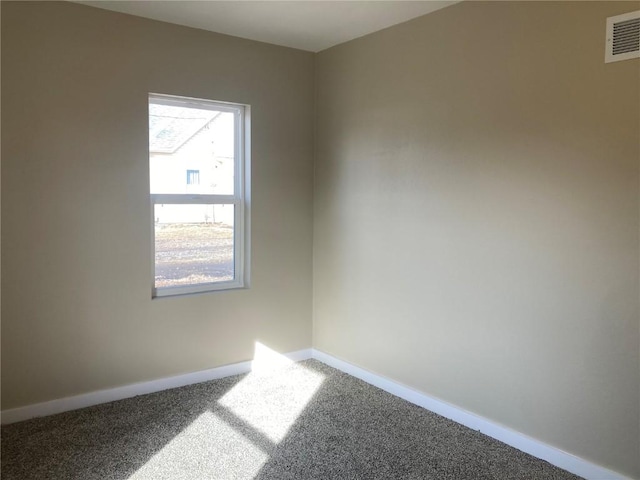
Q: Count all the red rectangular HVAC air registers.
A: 0